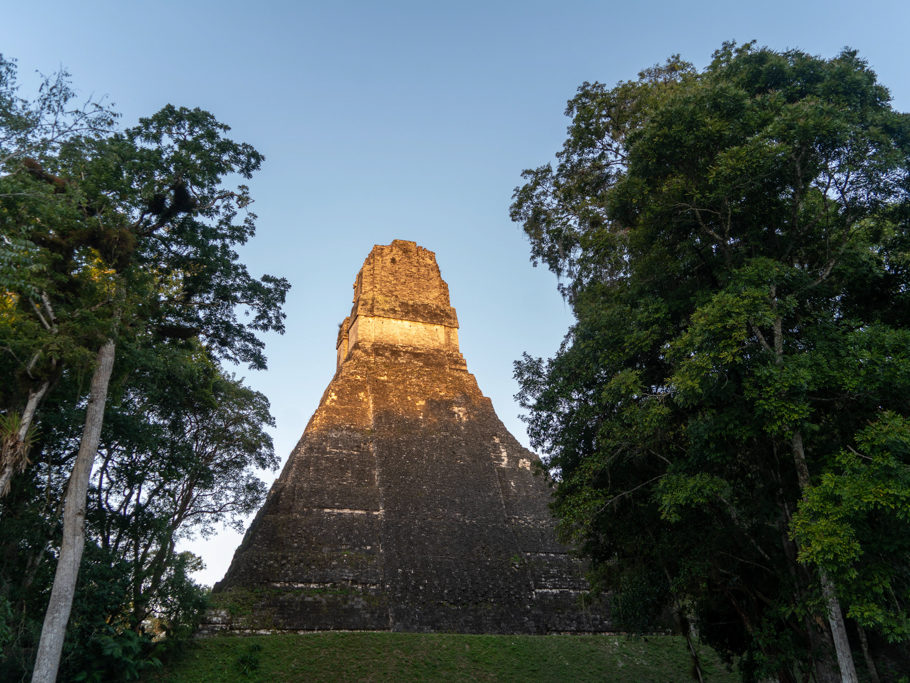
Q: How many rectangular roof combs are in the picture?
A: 1